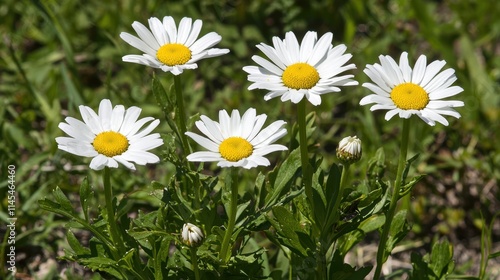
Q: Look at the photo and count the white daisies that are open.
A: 5